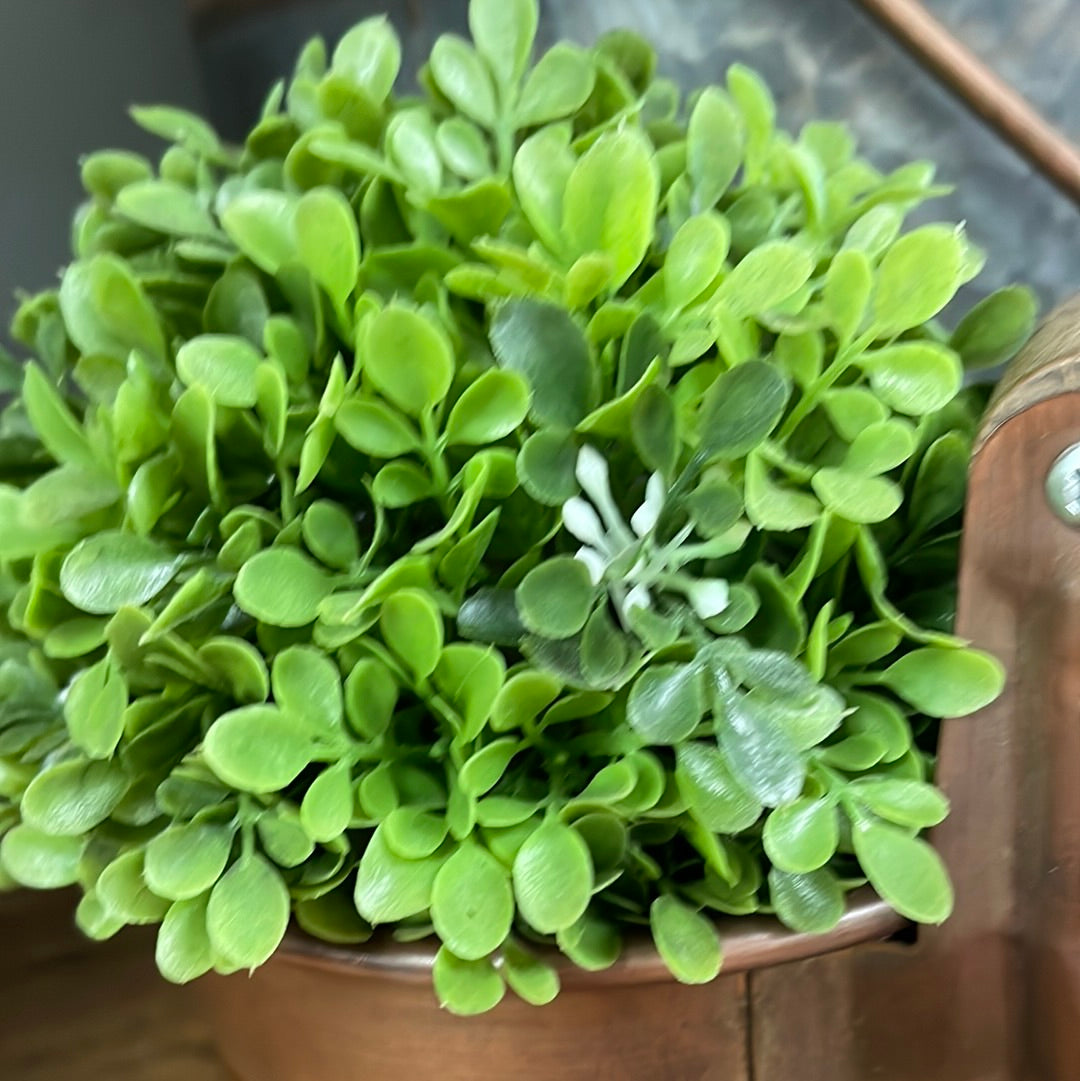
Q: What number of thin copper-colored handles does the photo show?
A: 1